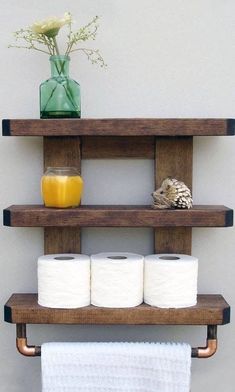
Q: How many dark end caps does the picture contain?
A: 6